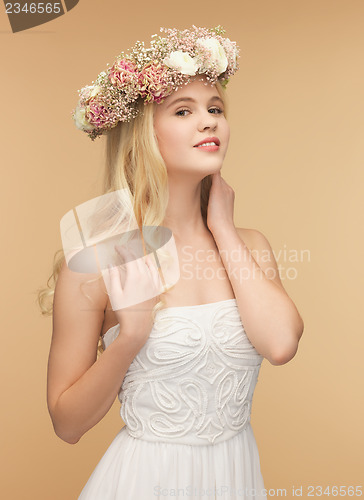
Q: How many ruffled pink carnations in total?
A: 3